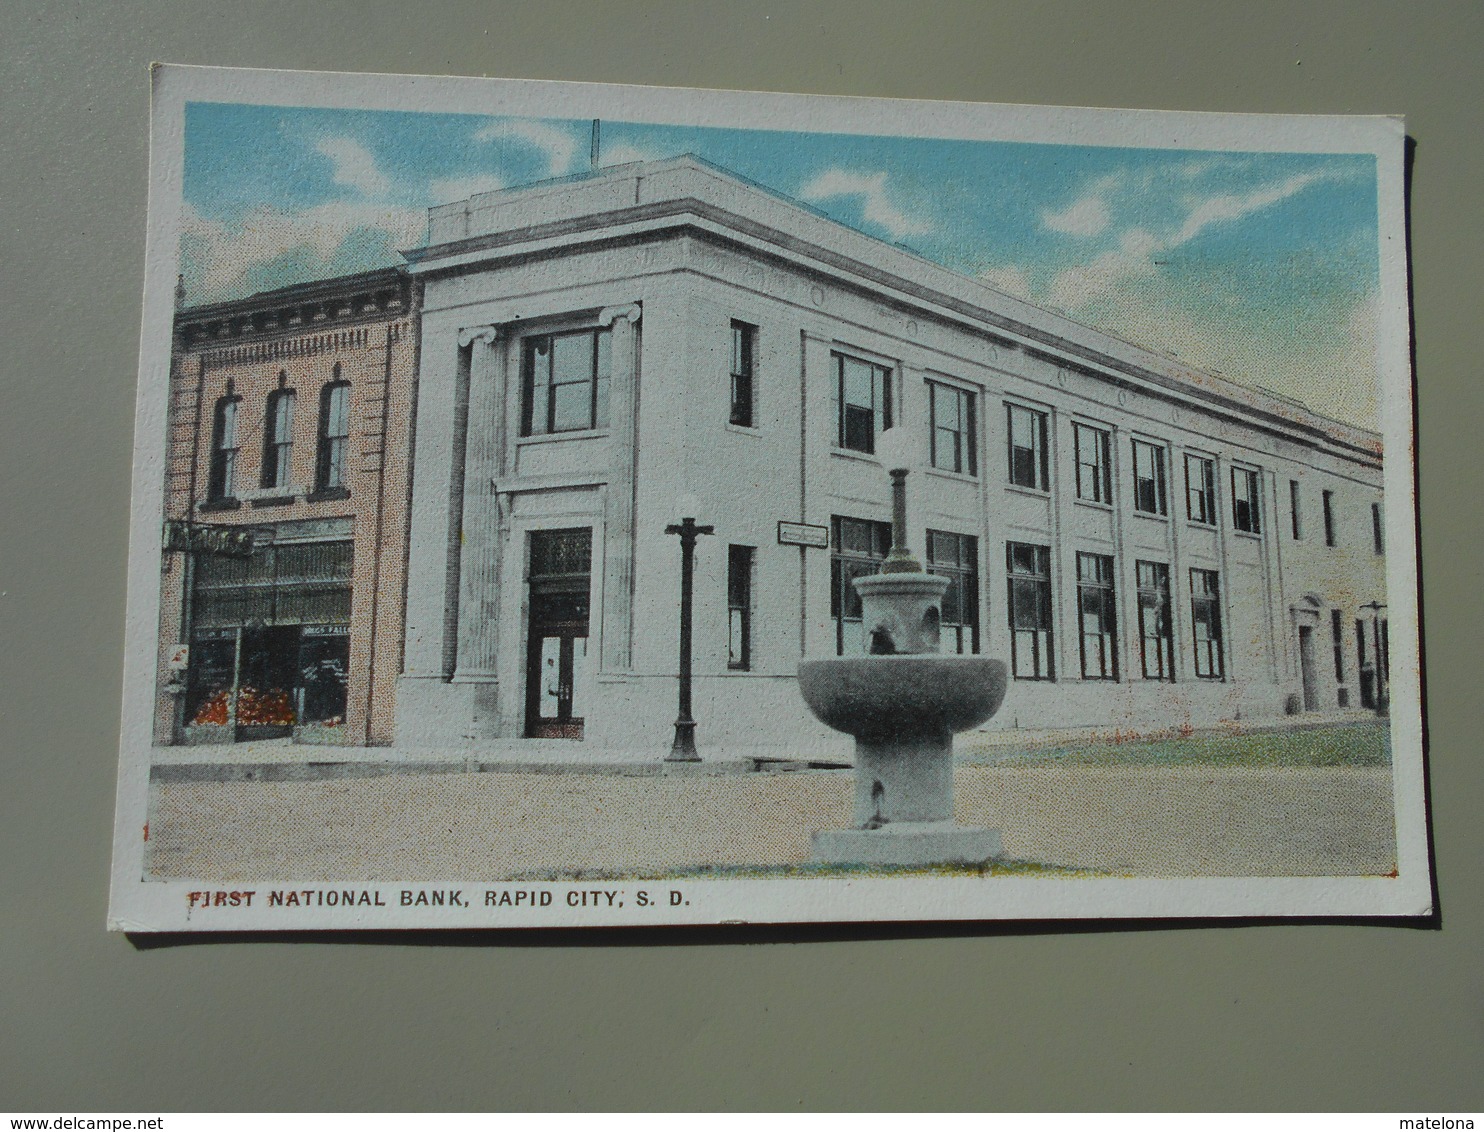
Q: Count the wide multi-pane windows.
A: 14